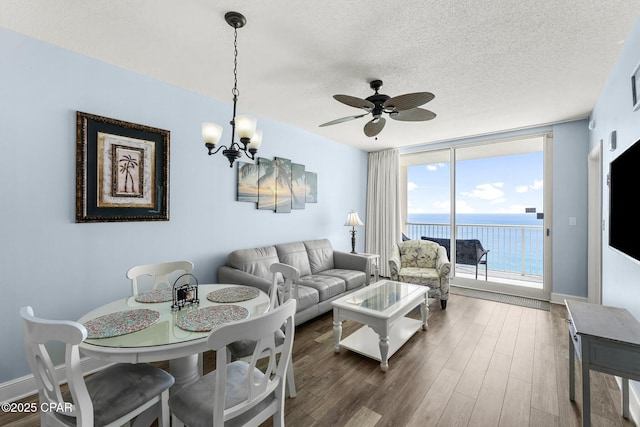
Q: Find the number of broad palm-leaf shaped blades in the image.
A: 5